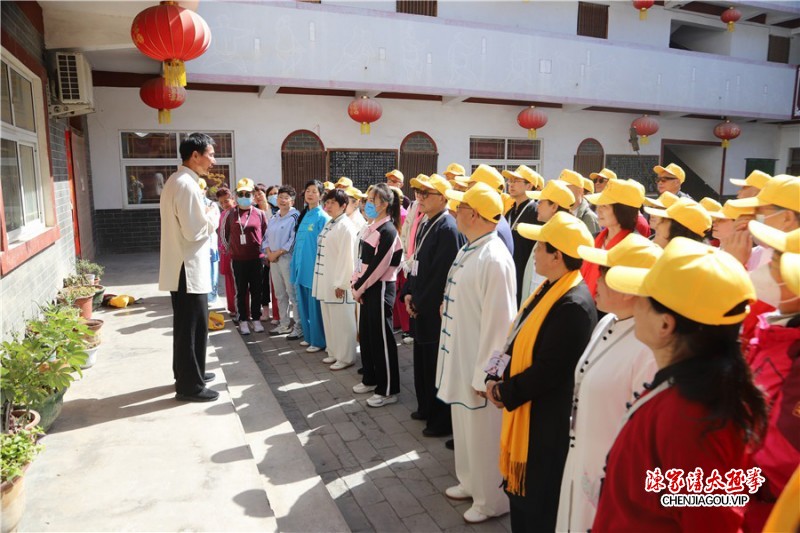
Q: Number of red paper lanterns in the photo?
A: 8